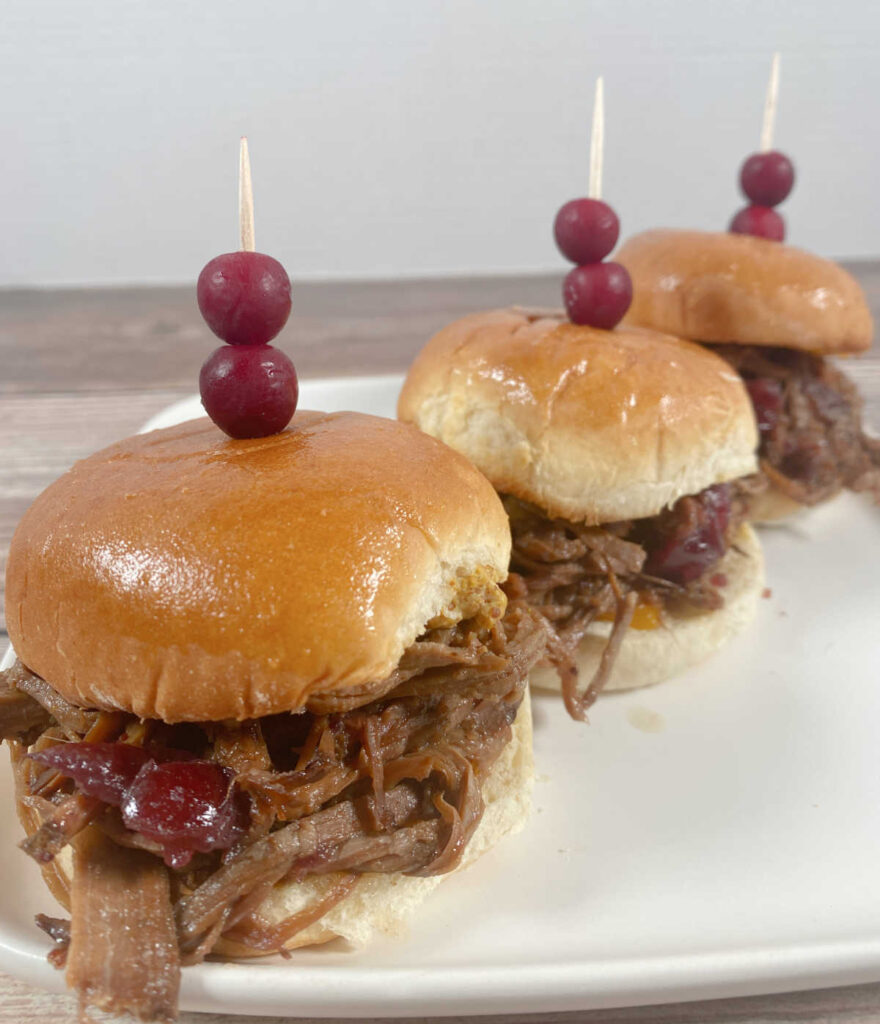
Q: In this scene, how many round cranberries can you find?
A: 6